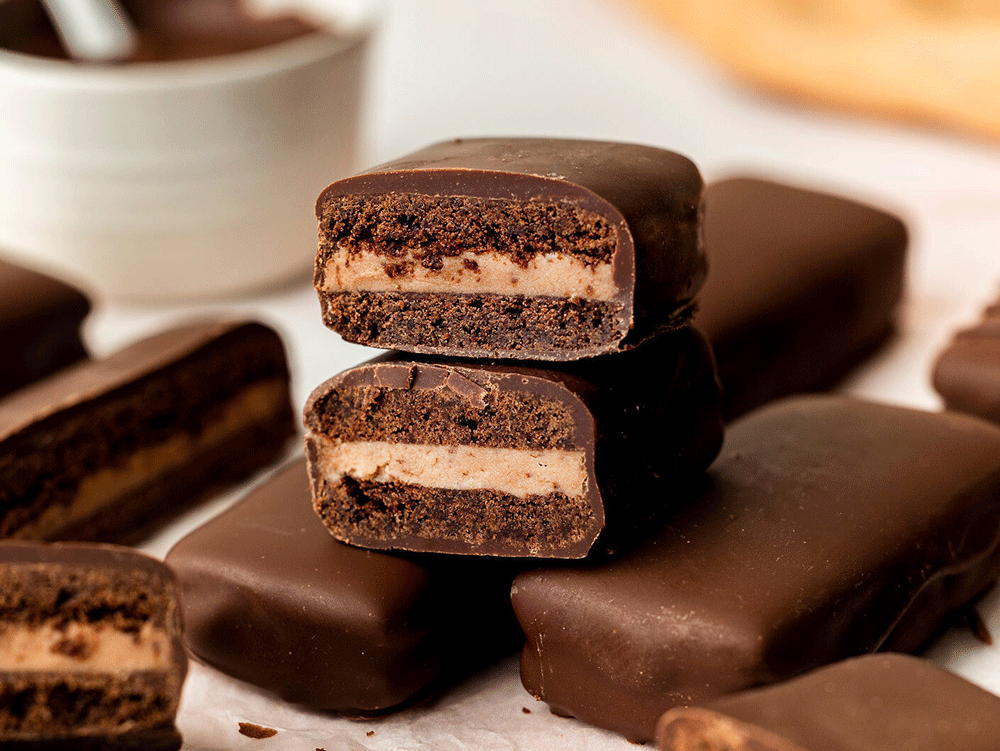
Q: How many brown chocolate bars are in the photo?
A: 10